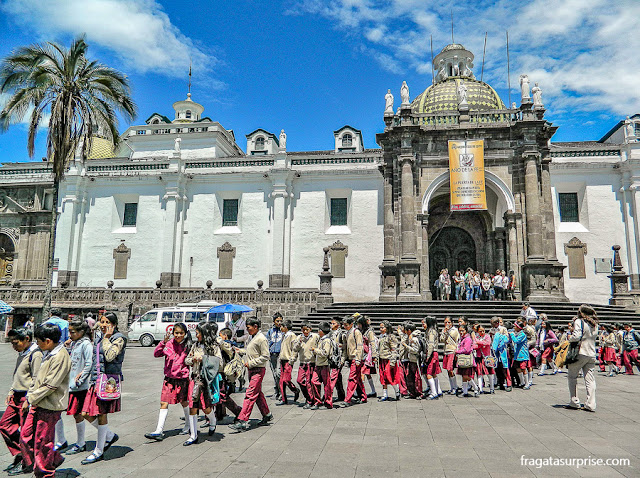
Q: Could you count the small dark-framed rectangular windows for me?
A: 4